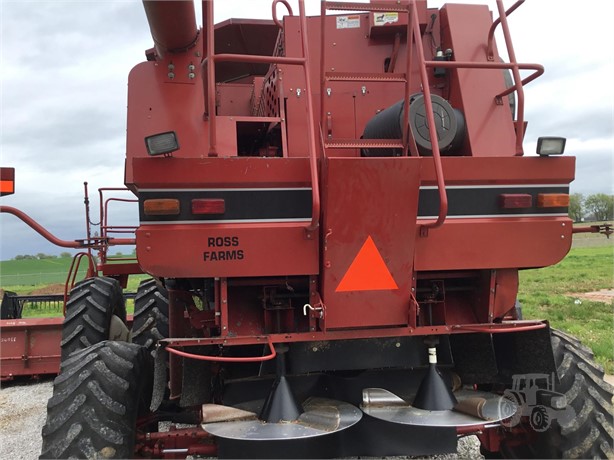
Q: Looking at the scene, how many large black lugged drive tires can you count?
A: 4